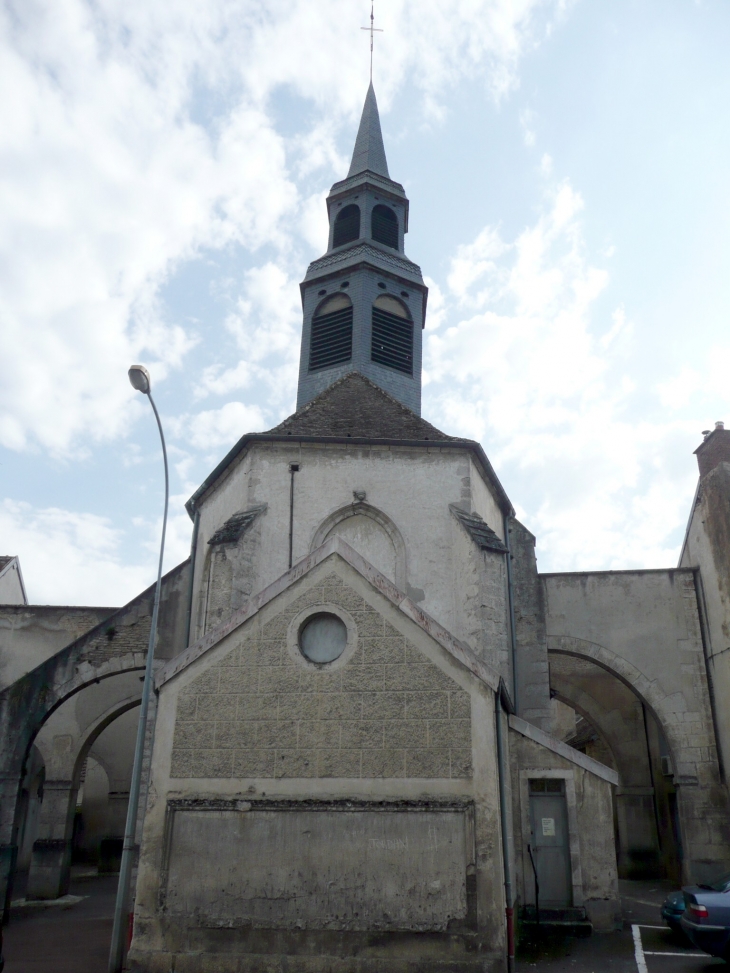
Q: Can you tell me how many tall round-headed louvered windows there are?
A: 4